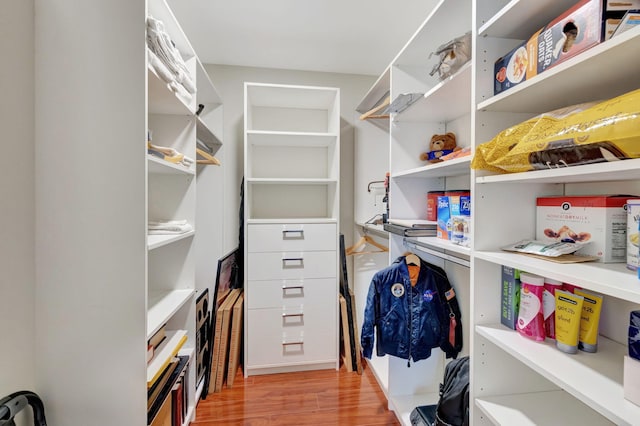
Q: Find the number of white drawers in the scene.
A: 5